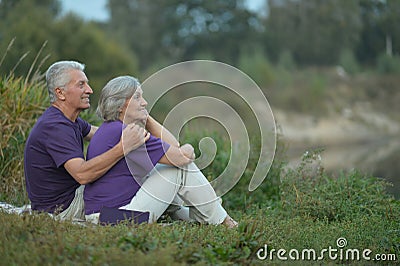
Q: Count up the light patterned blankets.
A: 1